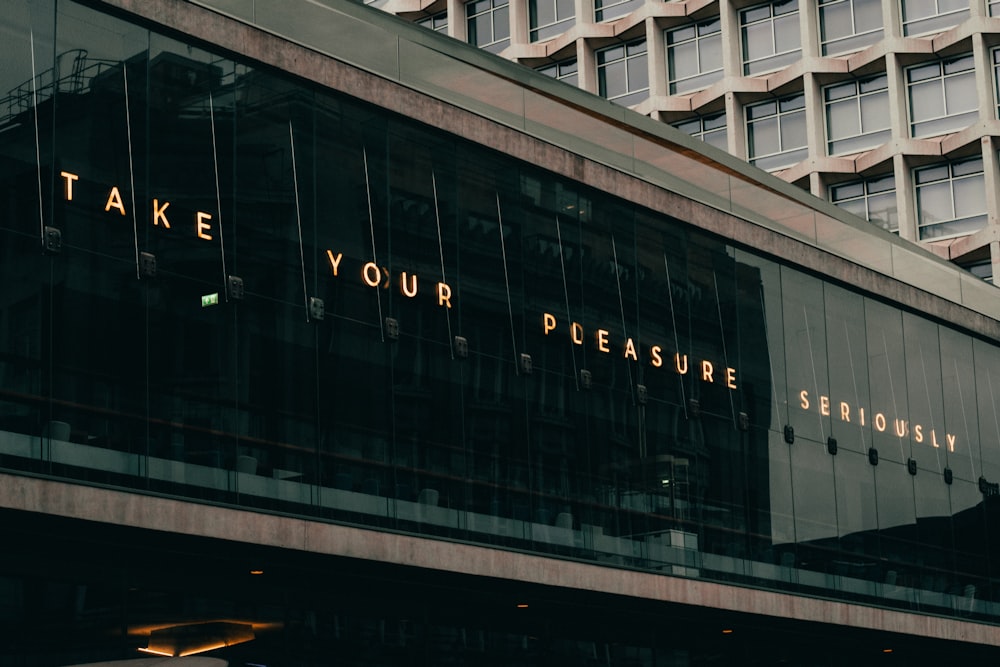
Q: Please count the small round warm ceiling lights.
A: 4